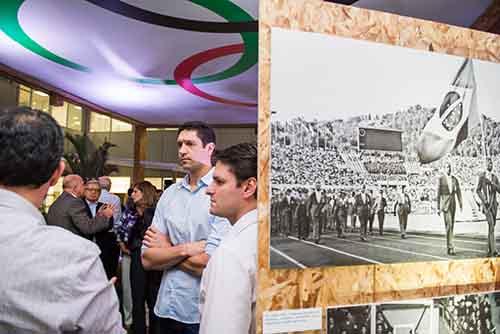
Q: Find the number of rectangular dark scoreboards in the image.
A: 1